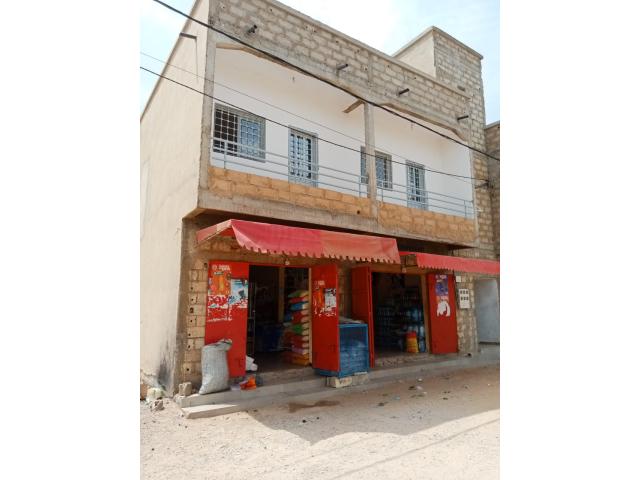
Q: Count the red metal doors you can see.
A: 4